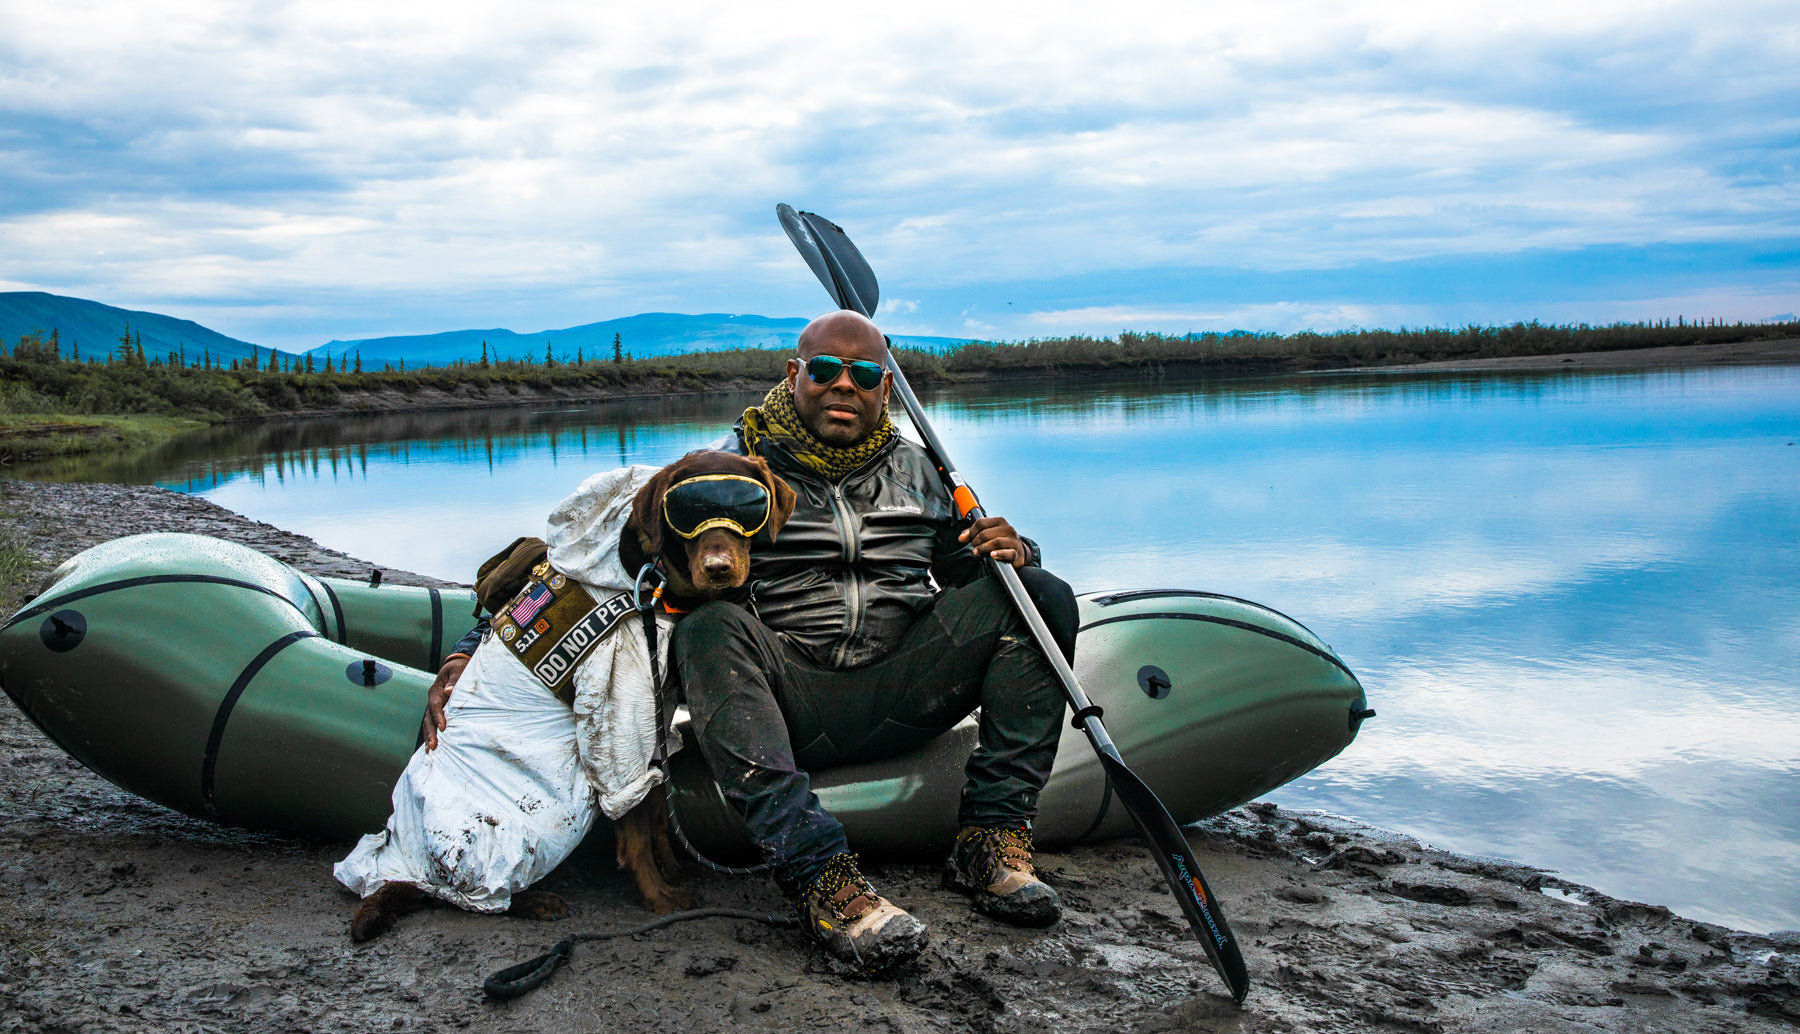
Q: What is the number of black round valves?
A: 4